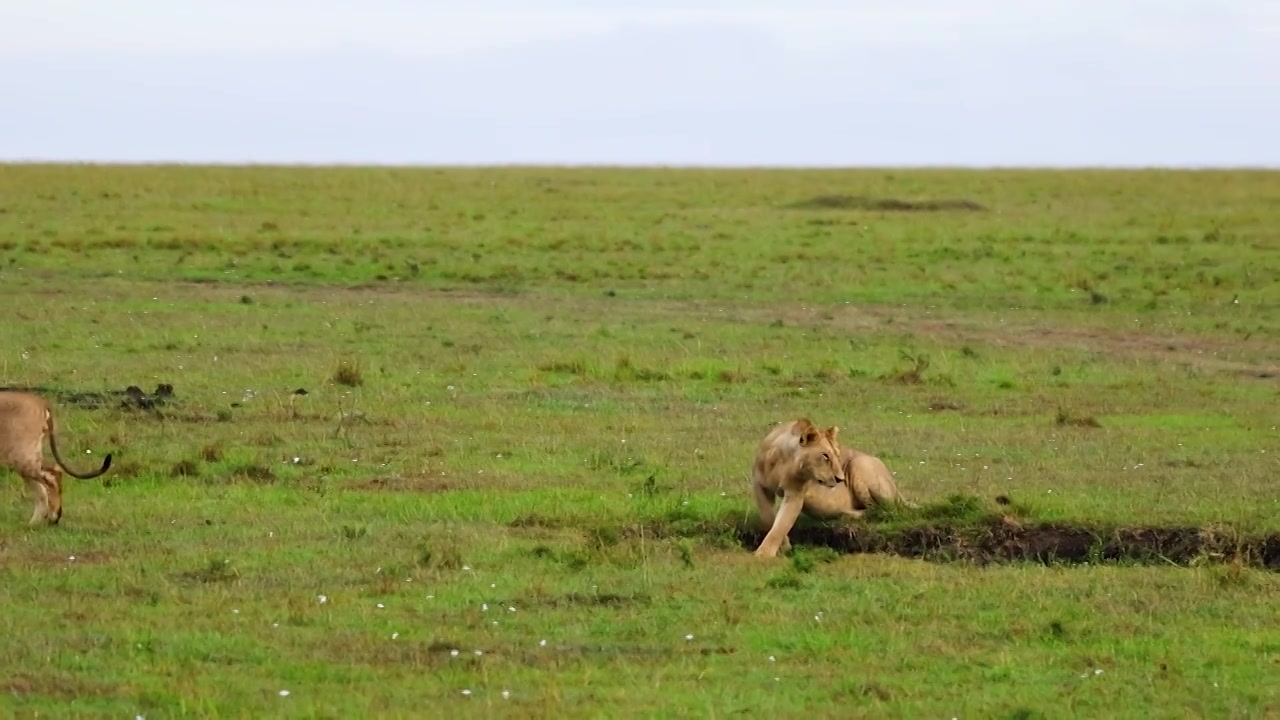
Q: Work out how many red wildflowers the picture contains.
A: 0